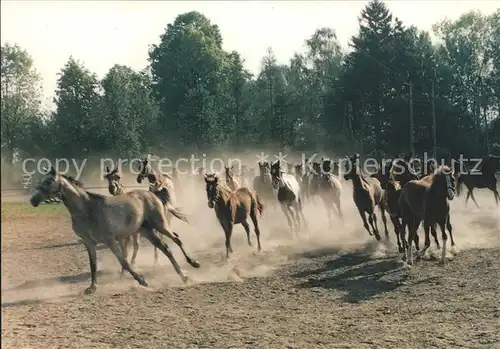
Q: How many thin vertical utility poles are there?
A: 2